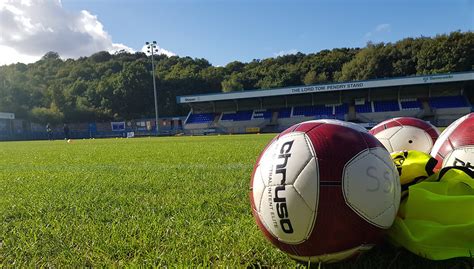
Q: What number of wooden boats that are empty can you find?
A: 0